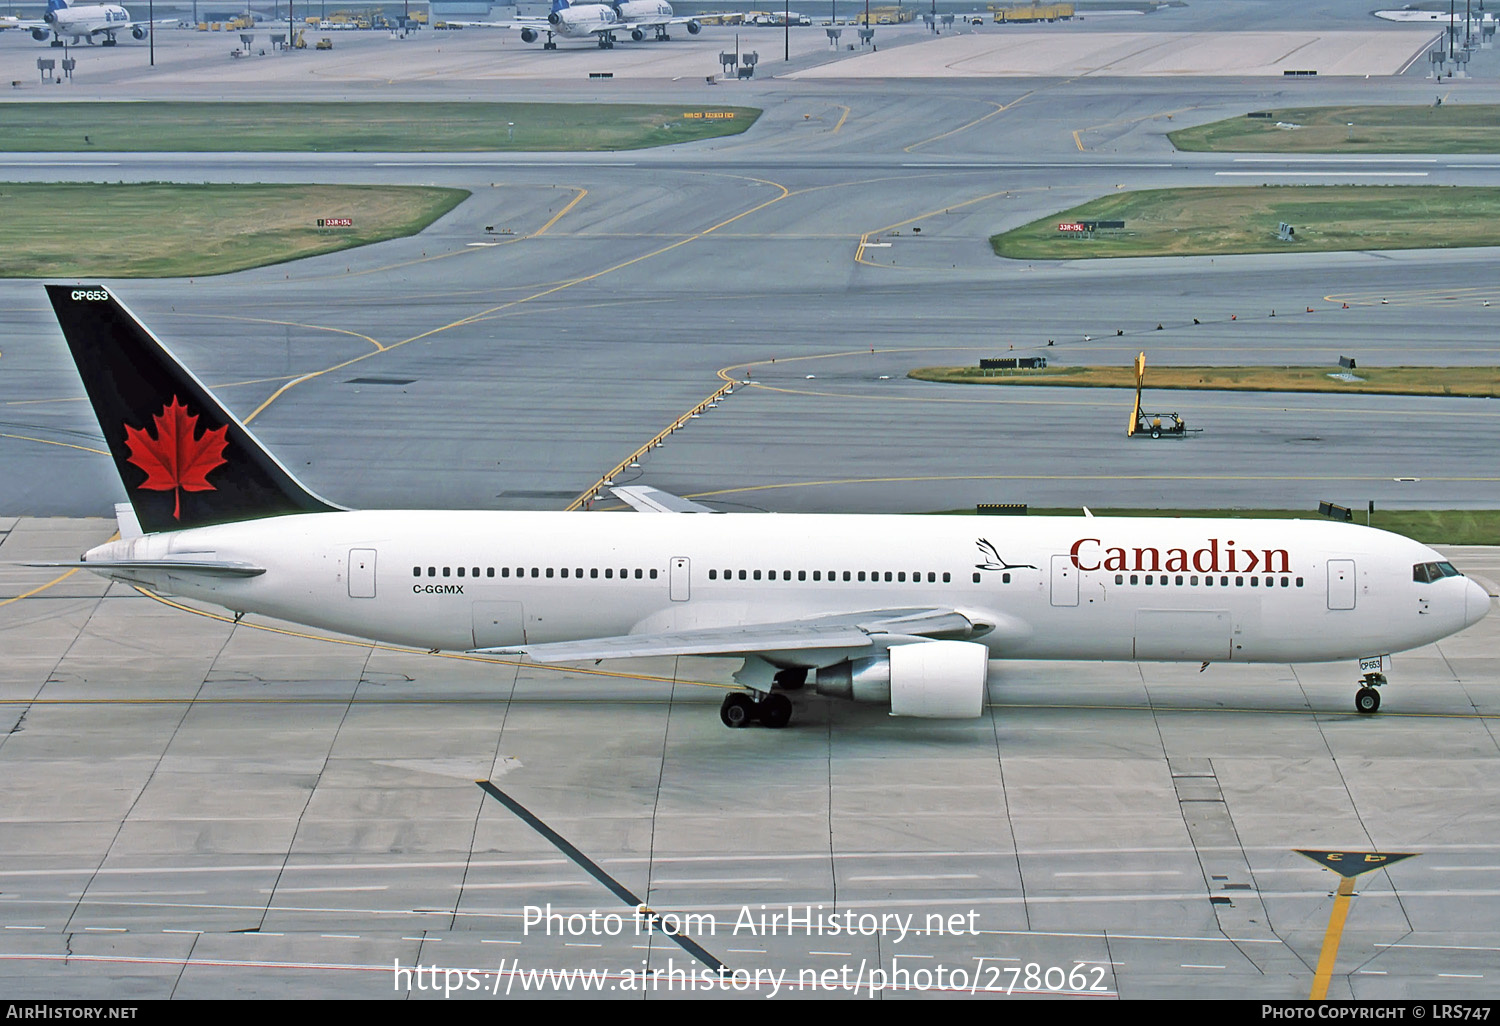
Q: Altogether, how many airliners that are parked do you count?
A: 3